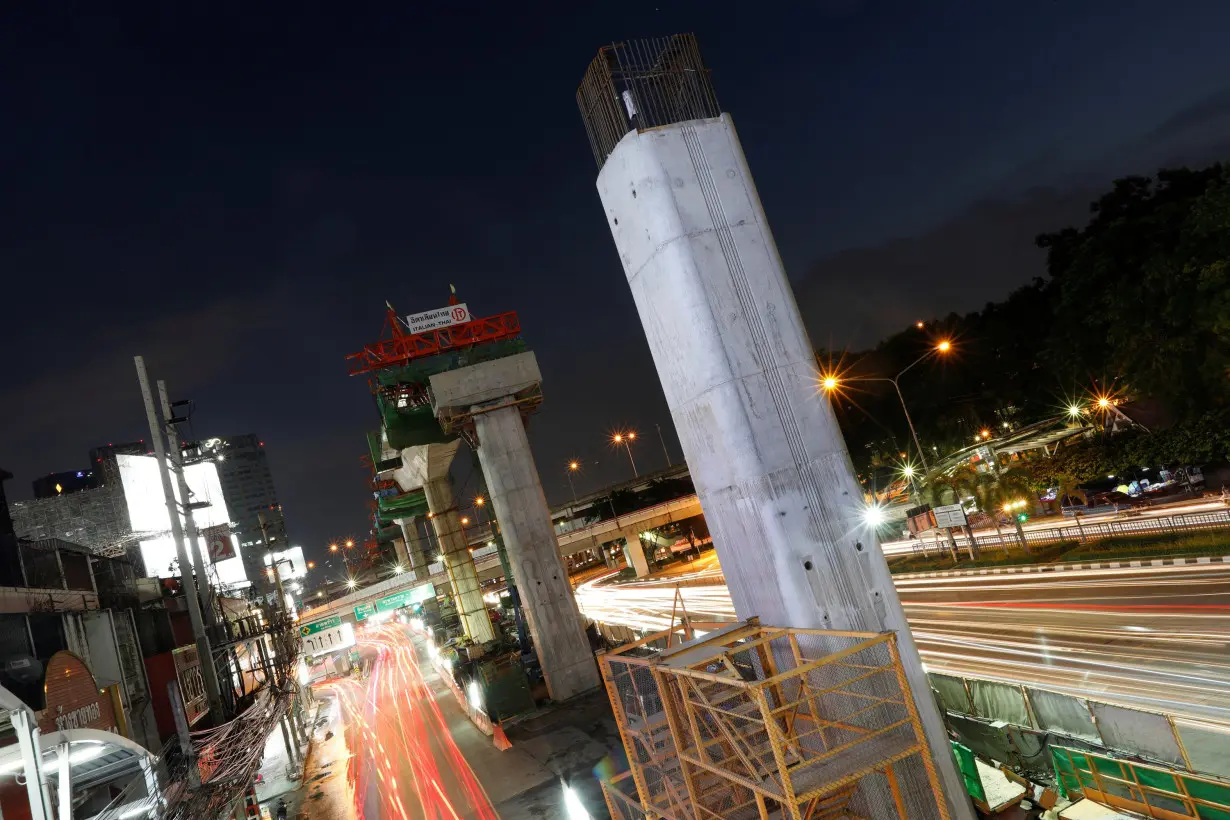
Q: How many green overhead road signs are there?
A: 3